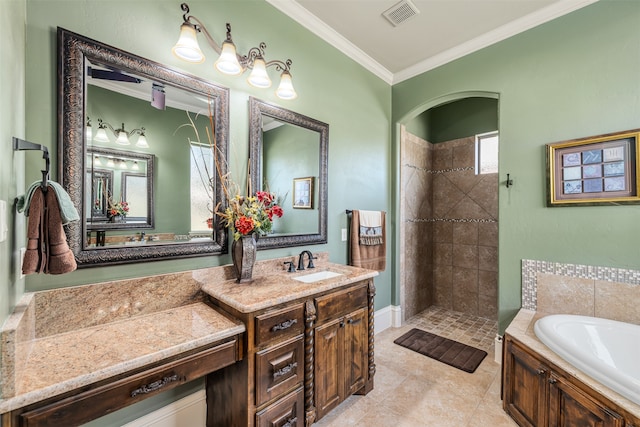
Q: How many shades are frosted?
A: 4